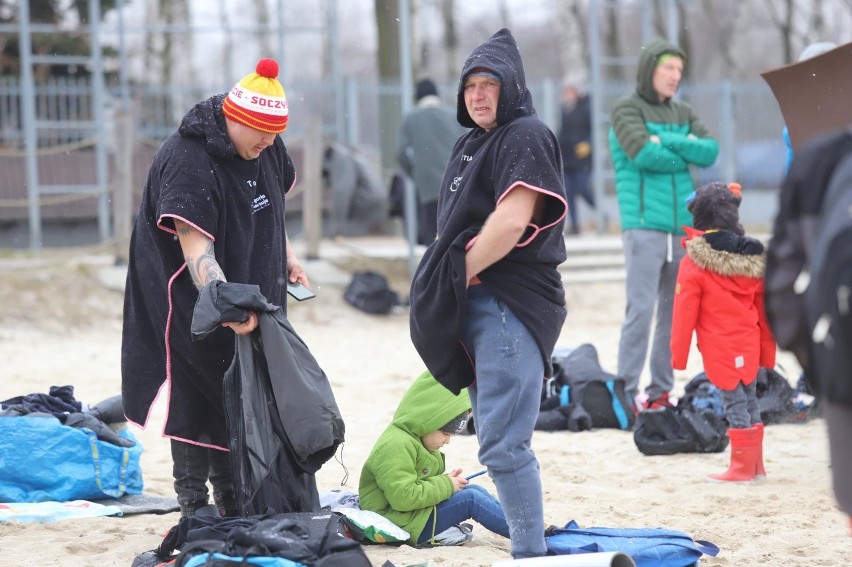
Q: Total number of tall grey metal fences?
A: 1